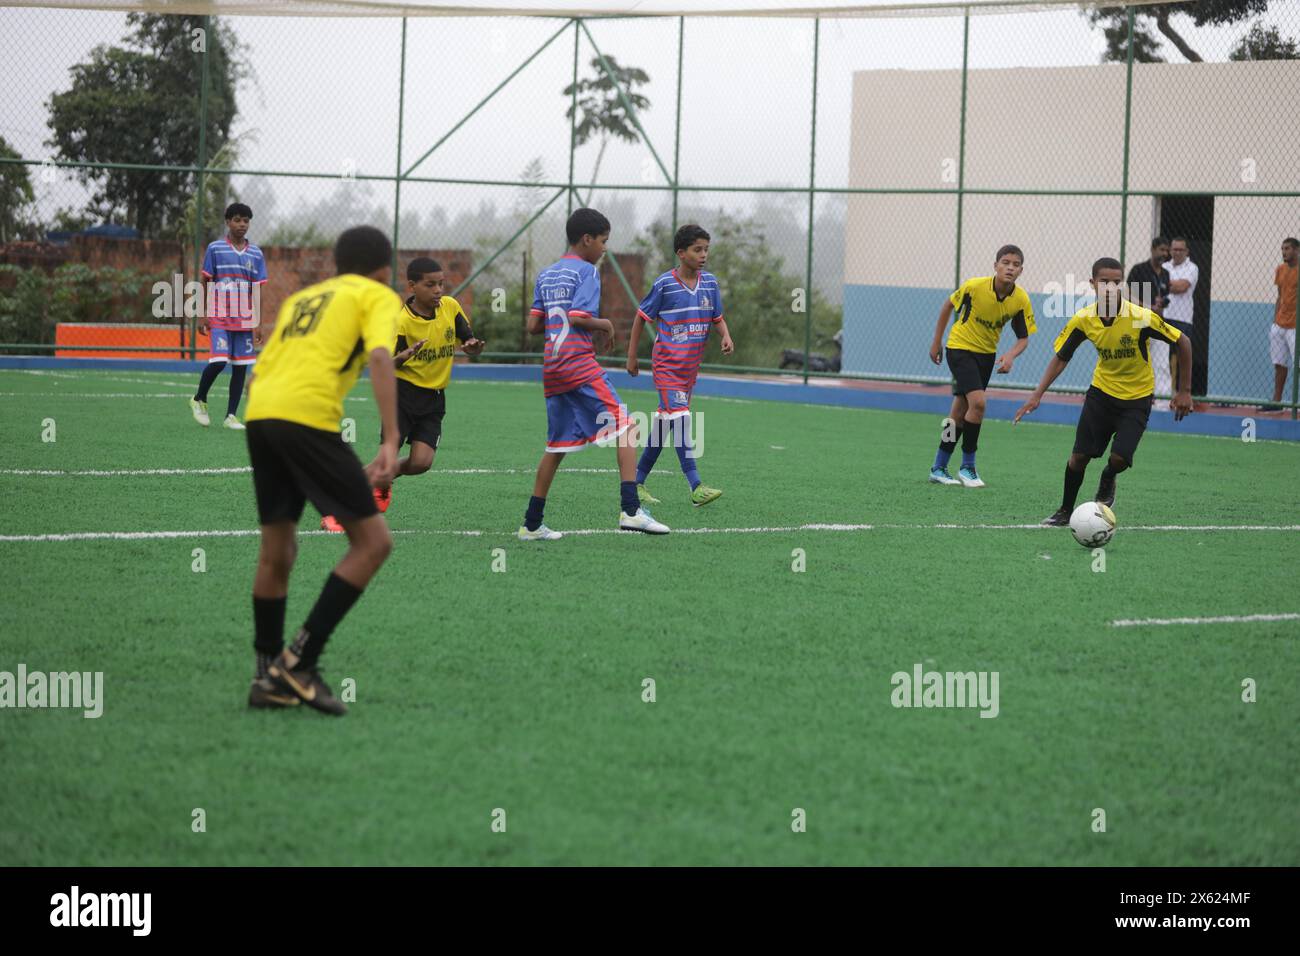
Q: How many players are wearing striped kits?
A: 3